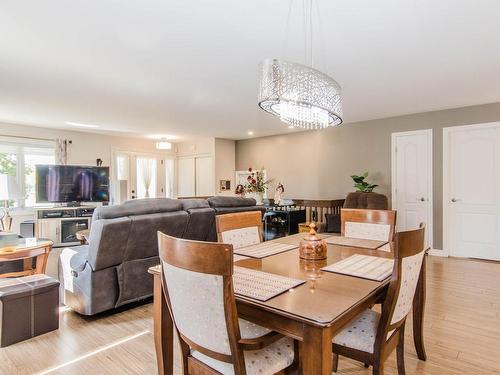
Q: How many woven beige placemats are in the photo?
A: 4